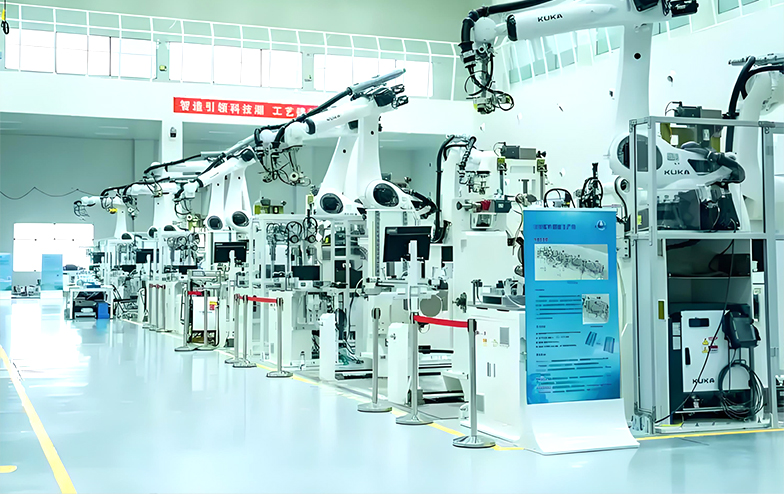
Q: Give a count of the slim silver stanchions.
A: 11